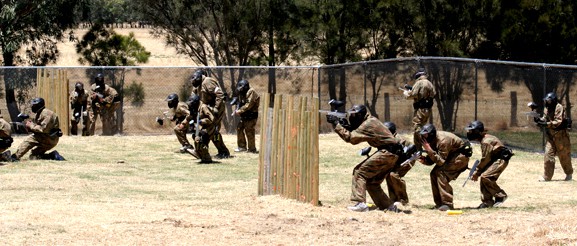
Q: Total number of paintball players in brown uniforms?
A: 14